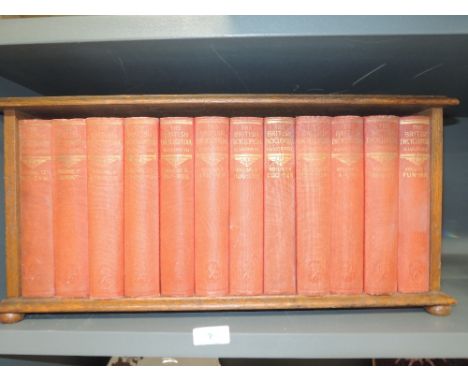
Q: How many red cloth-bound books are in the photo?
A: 12